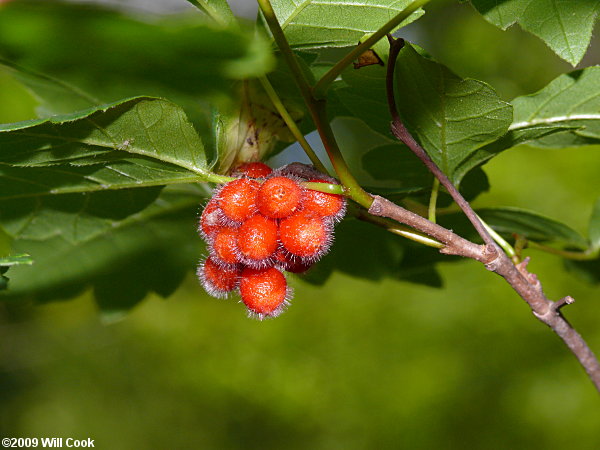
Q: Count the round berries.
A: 11